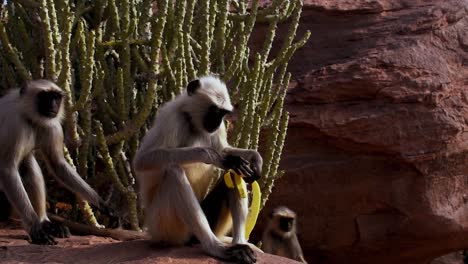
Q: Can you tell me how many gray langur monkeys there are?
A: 3